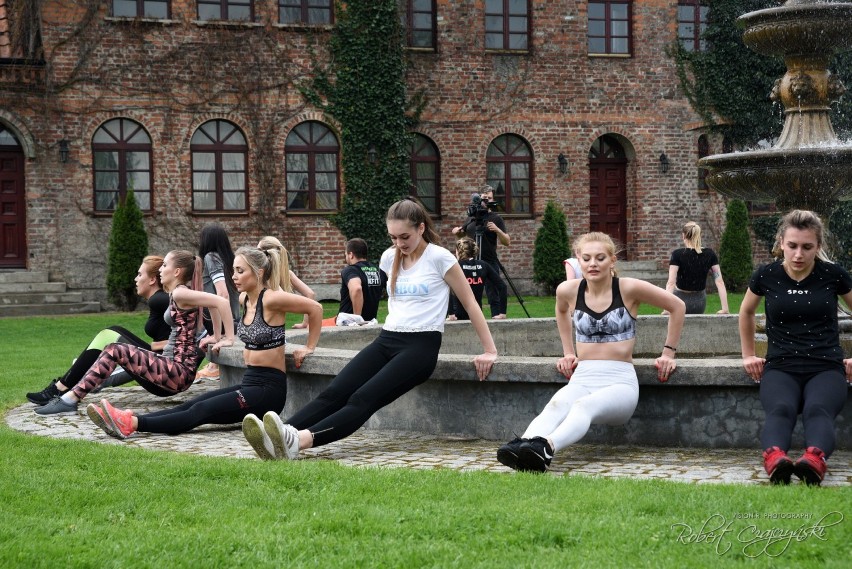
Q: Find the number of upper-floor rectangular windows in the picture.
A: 7